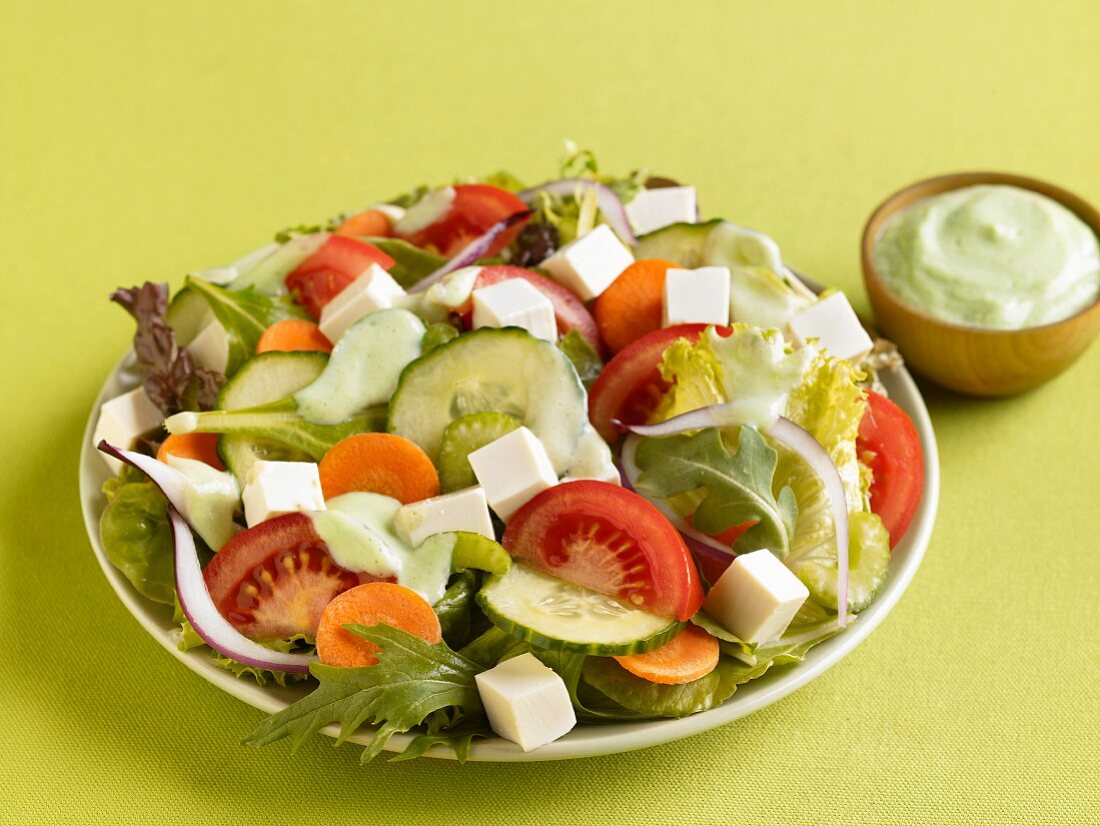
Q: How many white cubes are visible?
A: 13